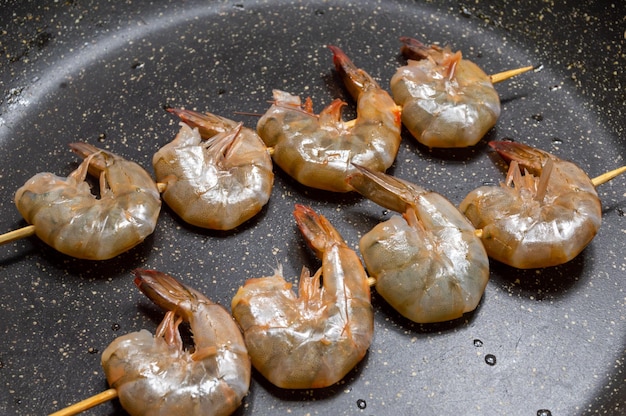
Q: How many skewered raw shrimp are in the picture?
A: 8